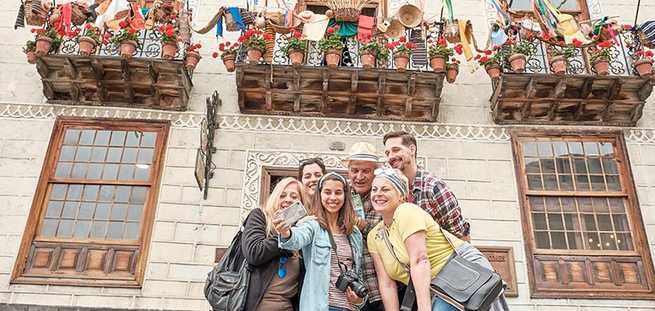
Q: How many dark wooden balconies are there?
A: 3